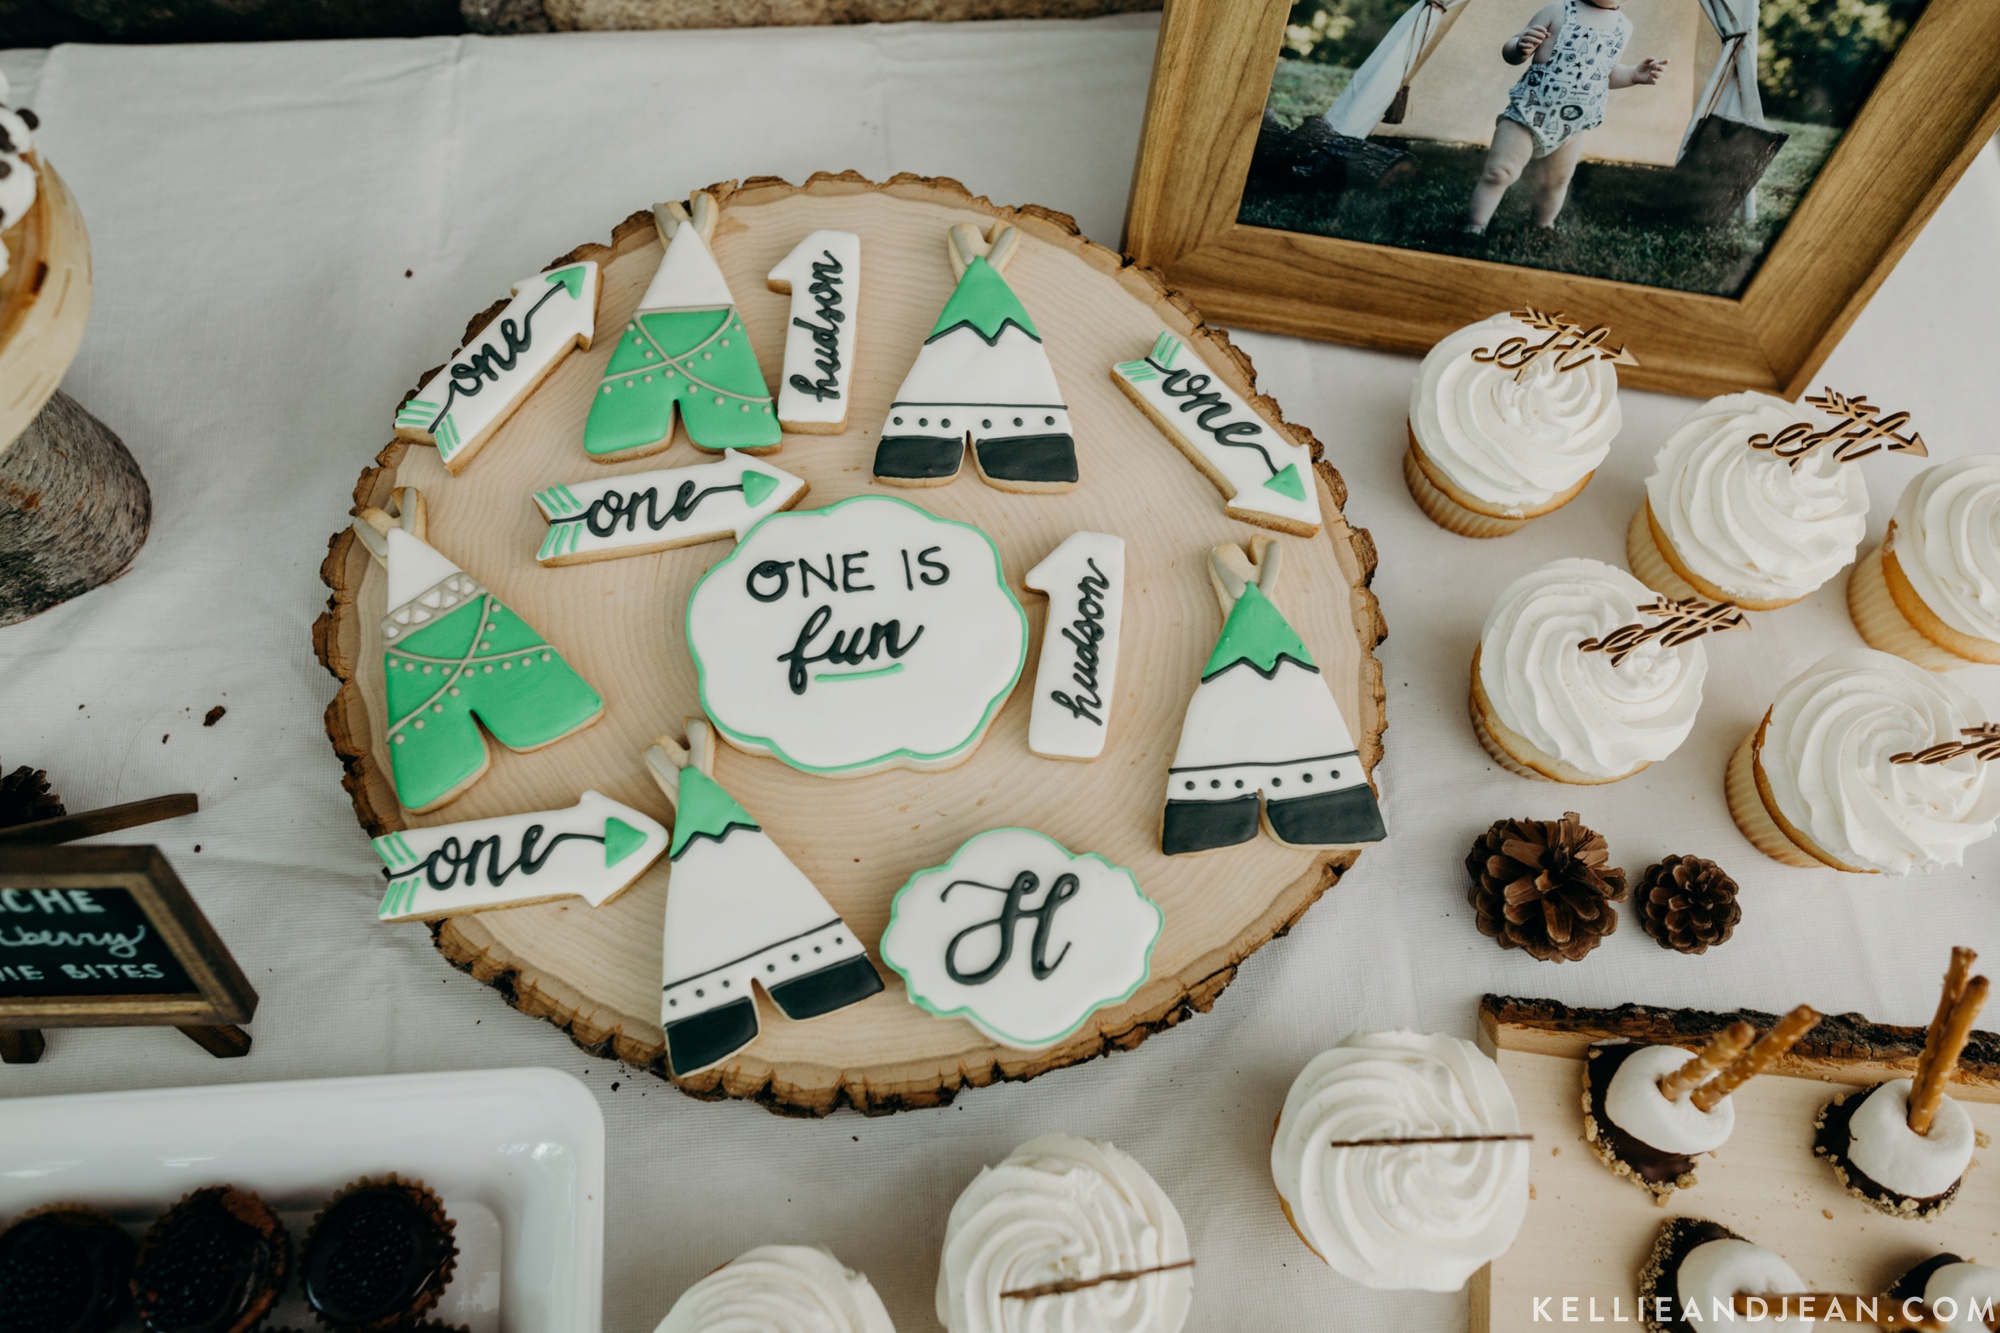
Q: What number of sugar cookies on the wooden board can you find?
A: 13